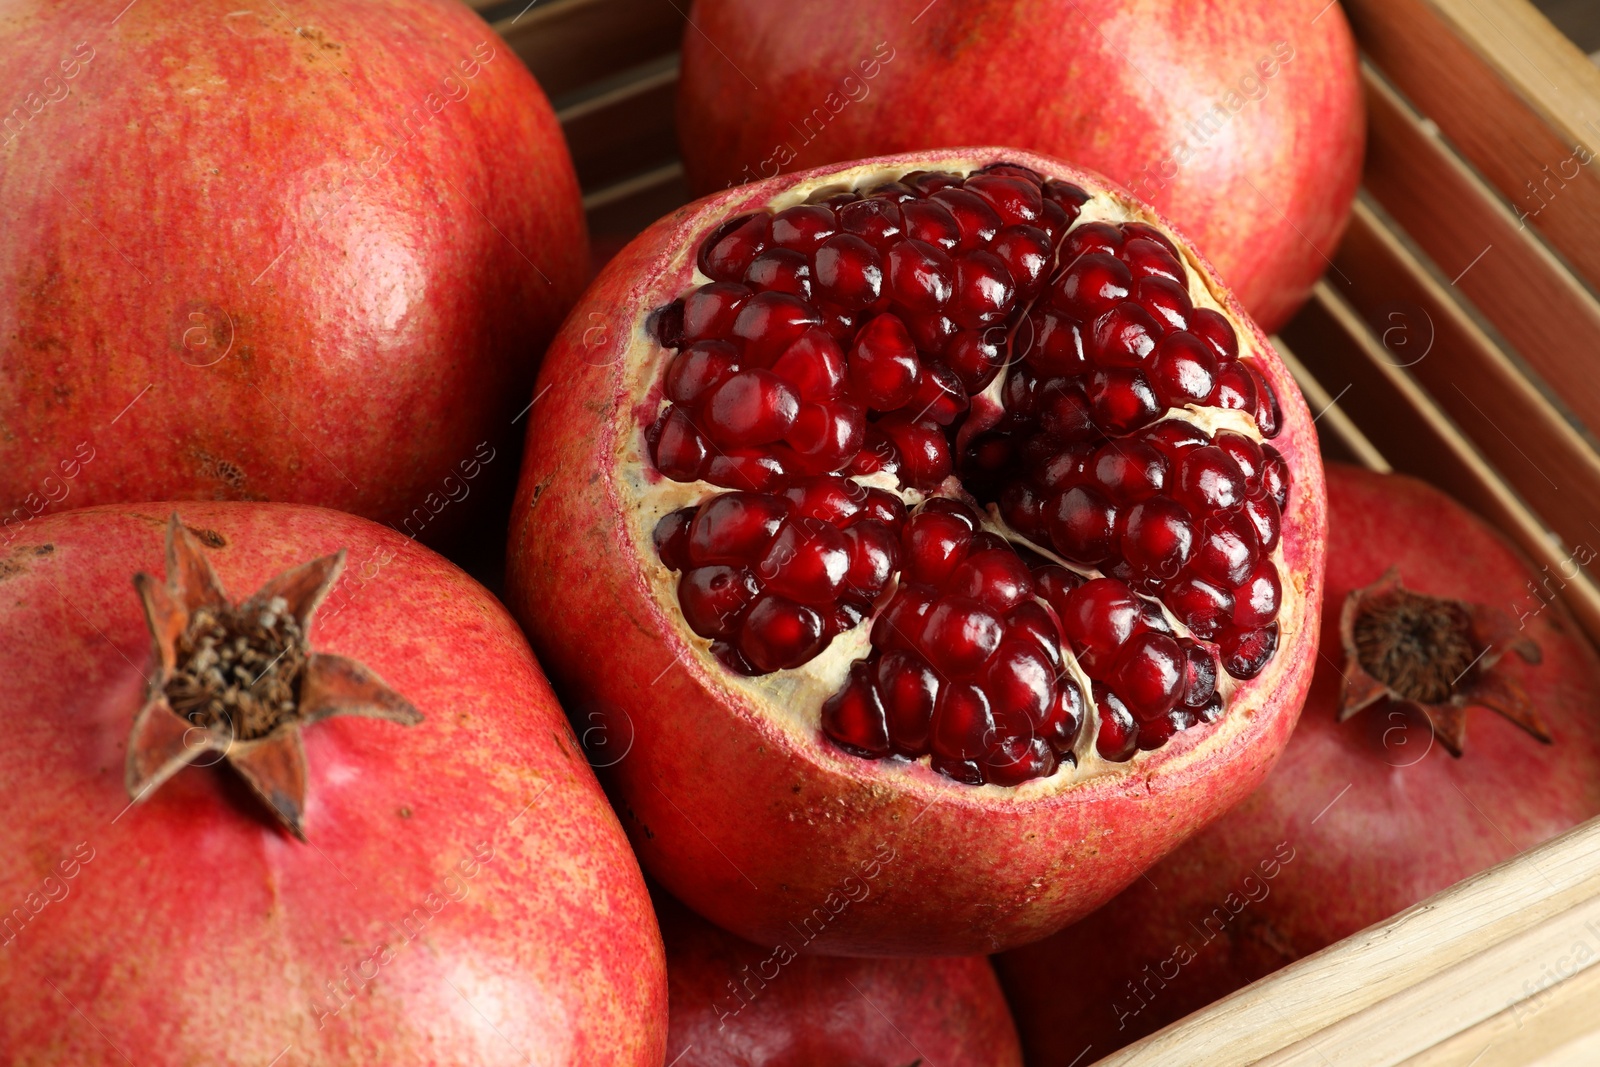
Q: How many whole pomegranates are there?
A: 5